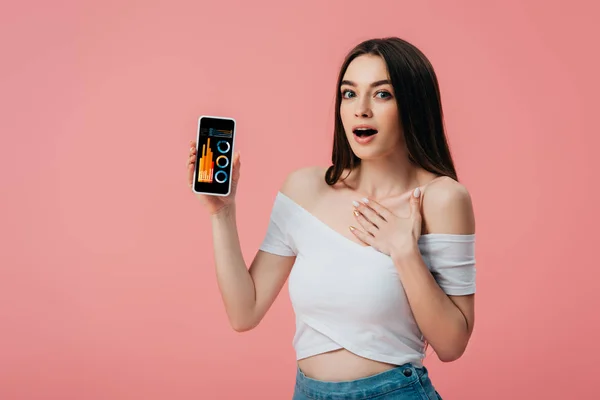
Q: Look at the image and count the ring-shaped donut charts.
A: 3